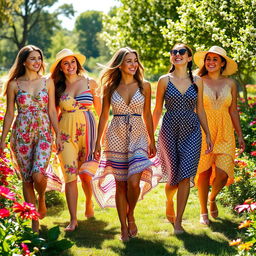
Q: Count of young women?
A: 5